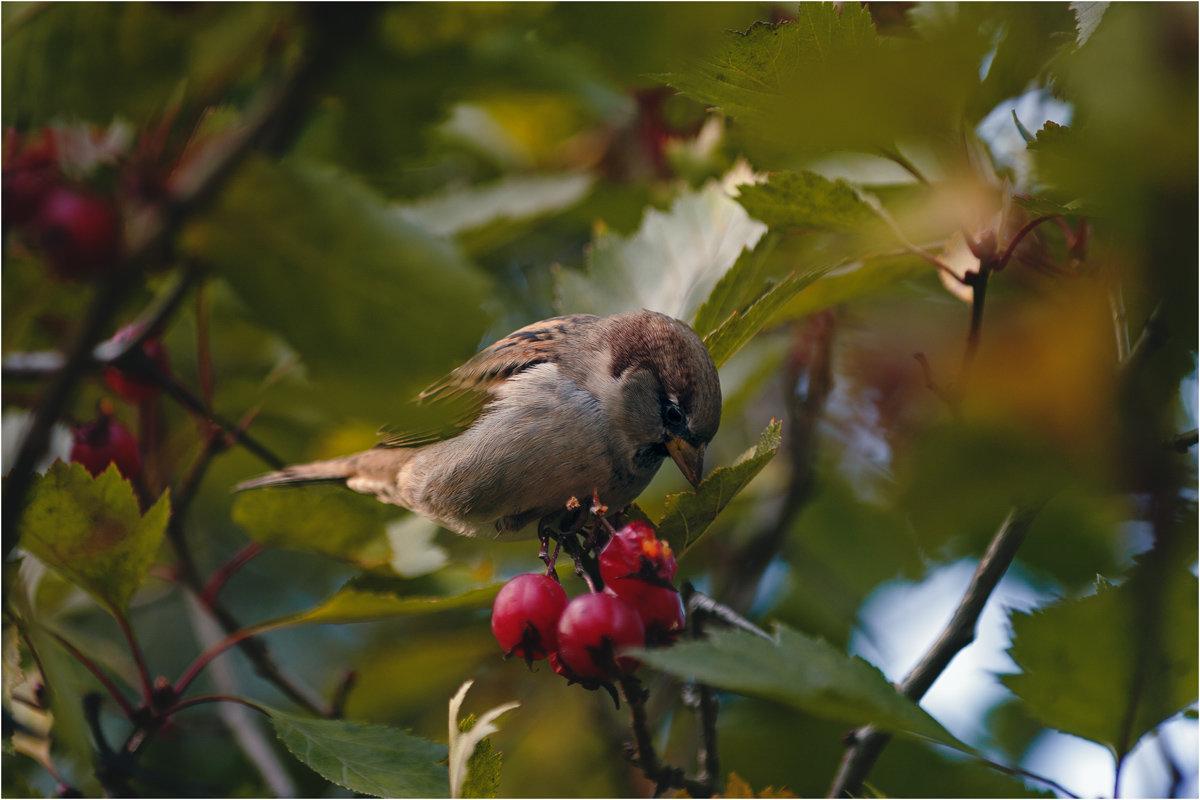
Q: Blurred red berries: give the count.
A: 4